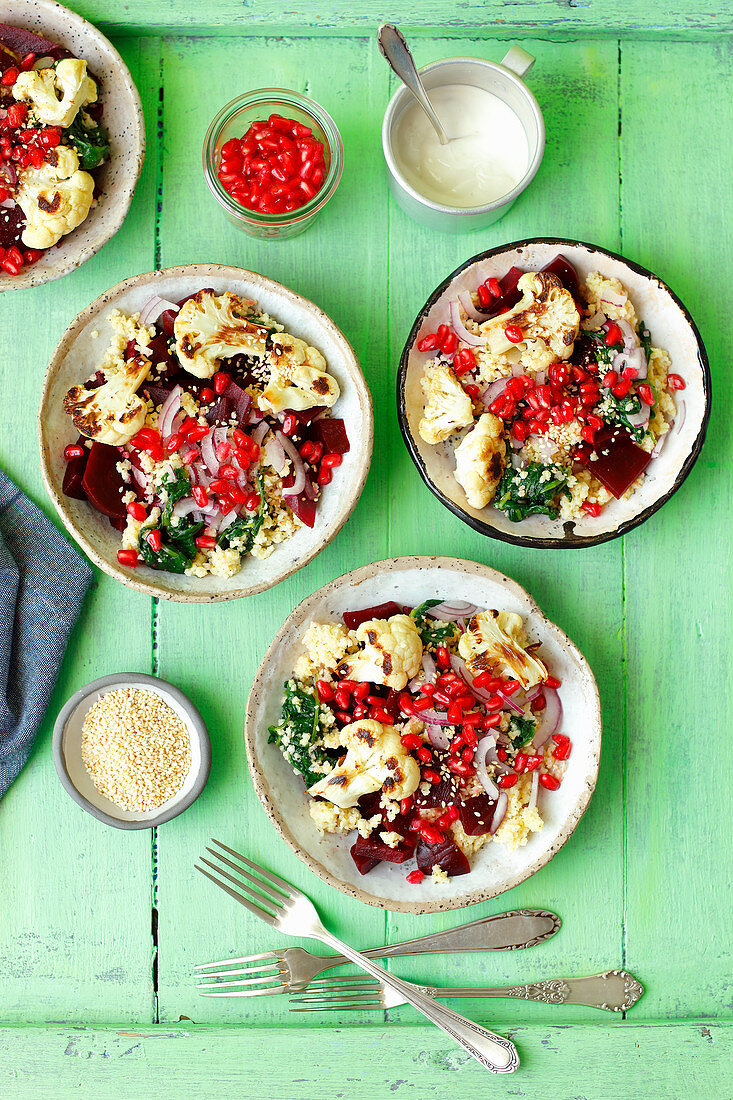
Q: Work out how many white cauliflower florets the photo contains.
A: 11